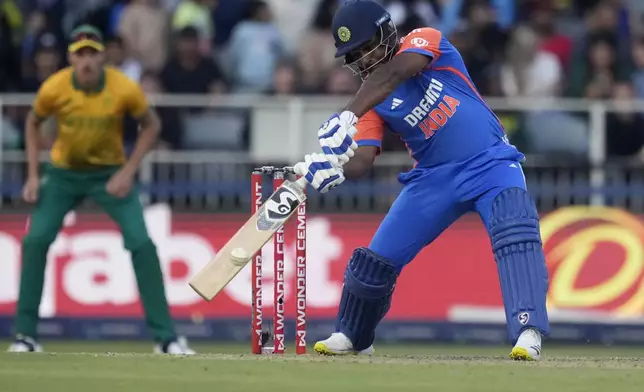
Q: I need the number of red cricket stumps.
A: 3